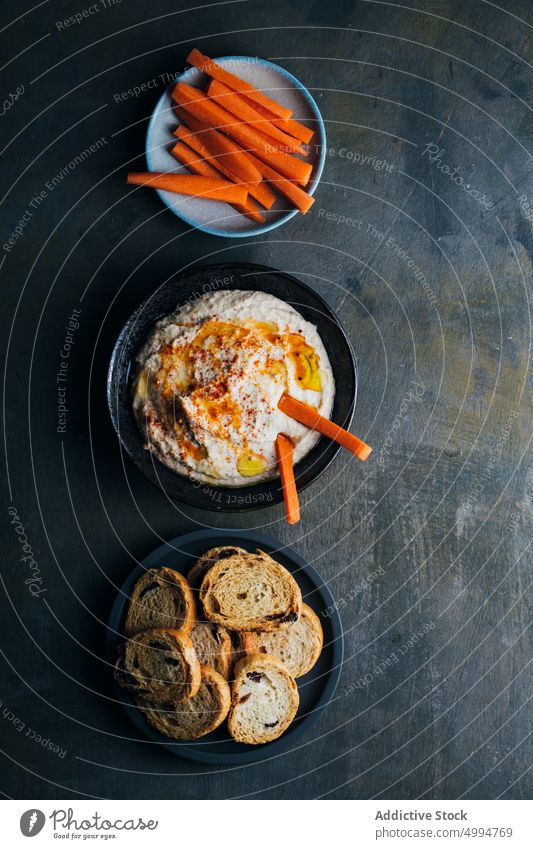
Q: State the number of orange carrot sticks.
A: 11